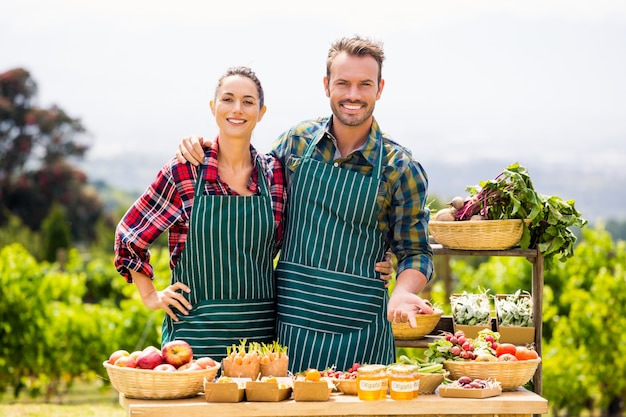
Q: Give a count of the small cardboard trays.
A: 4